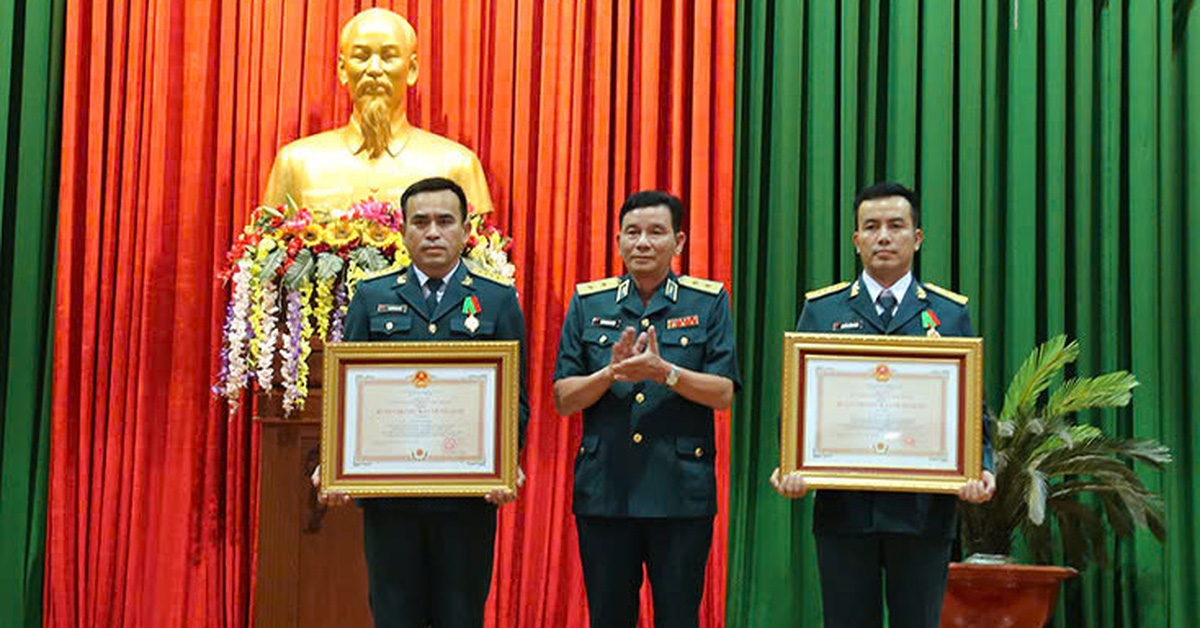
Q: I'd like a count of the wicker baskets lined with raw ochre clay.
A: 0